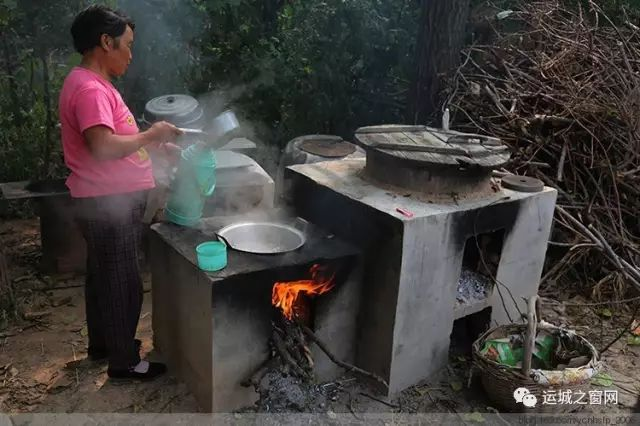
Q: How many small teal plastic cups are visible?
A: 1